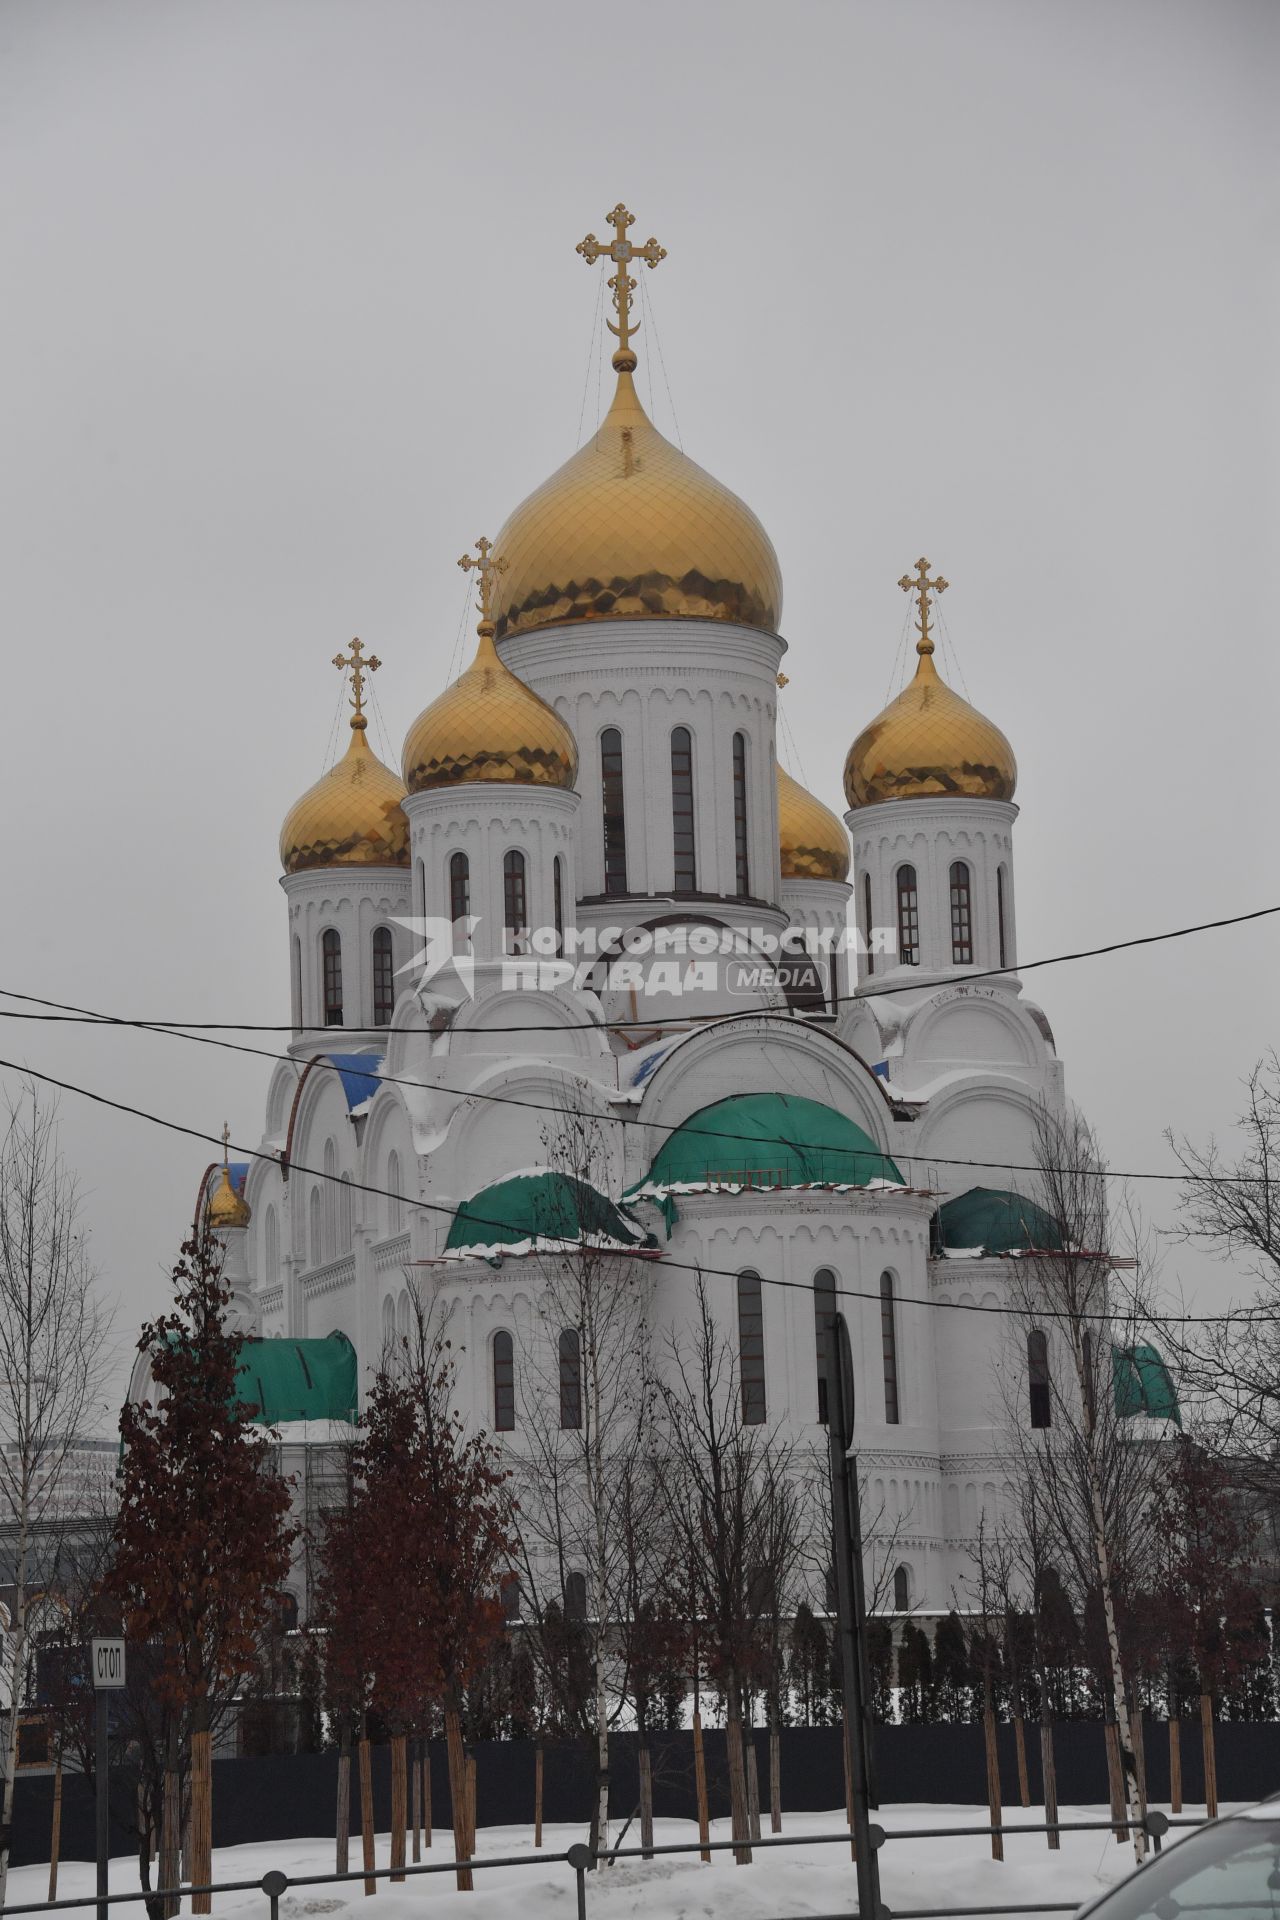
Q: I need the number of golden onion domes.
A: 6